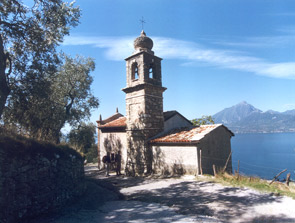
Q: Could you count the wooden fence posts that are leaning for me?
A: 2